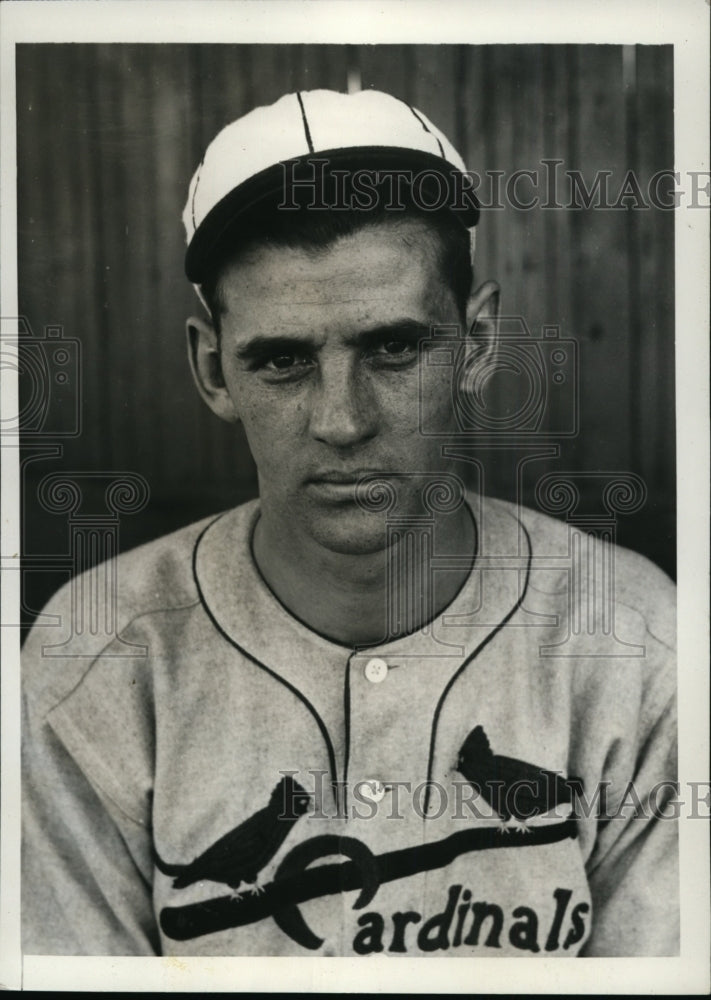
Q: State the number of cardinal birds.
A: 2